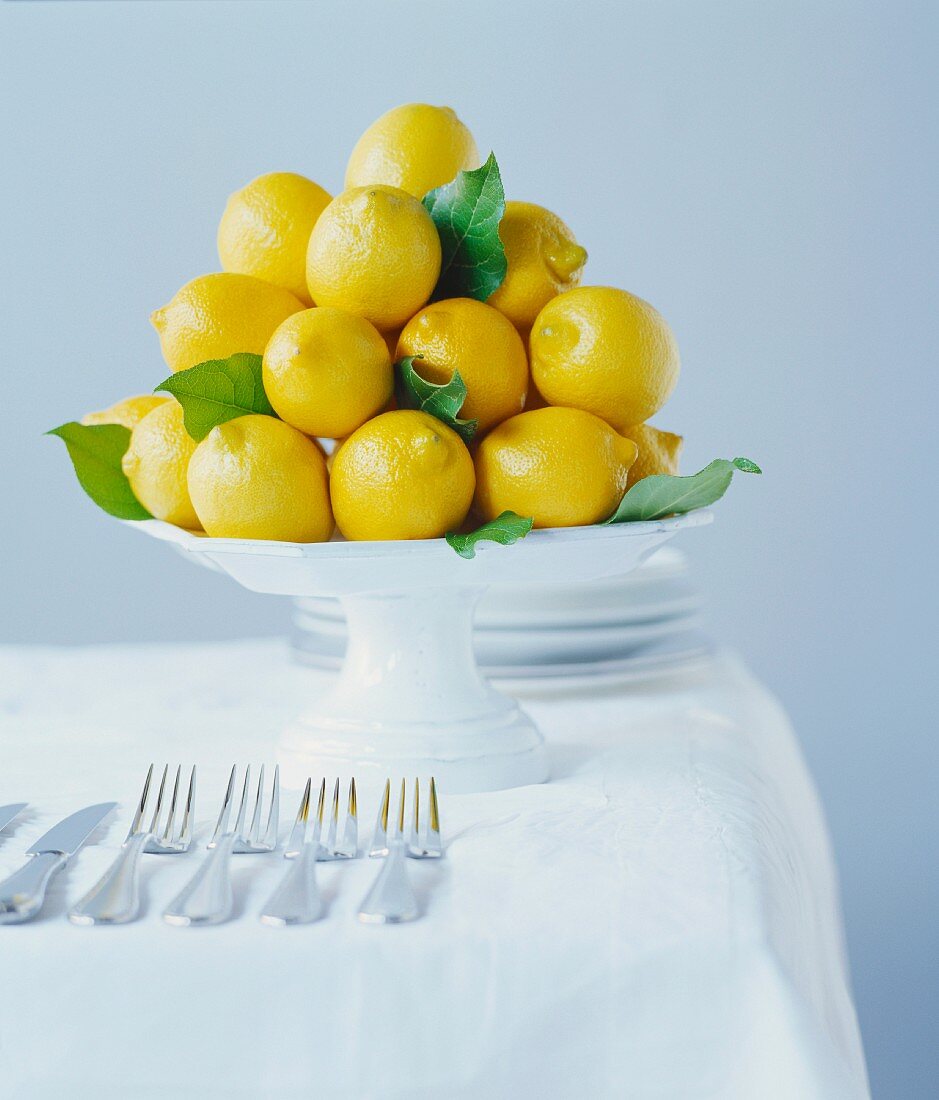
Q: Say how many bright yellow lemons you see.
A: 14